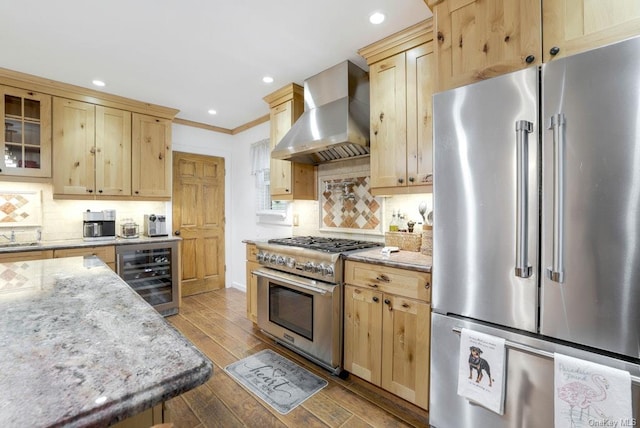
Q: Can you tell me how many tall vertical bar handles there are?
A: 2